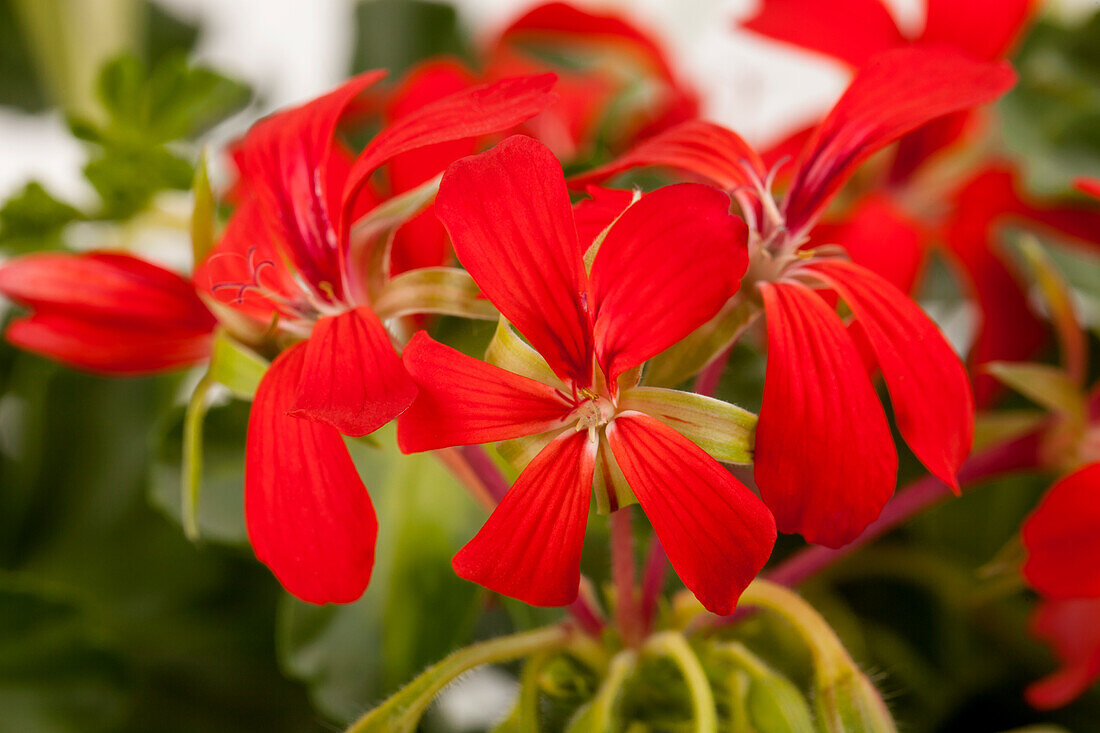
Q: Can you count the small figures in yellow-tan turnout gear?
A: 0